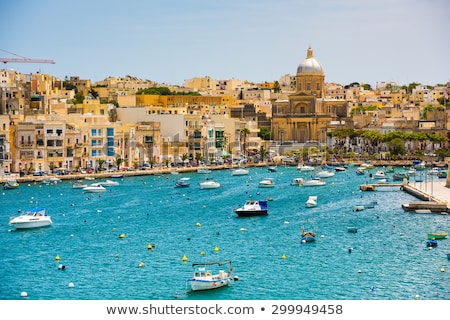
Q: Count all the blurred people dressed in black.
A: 0